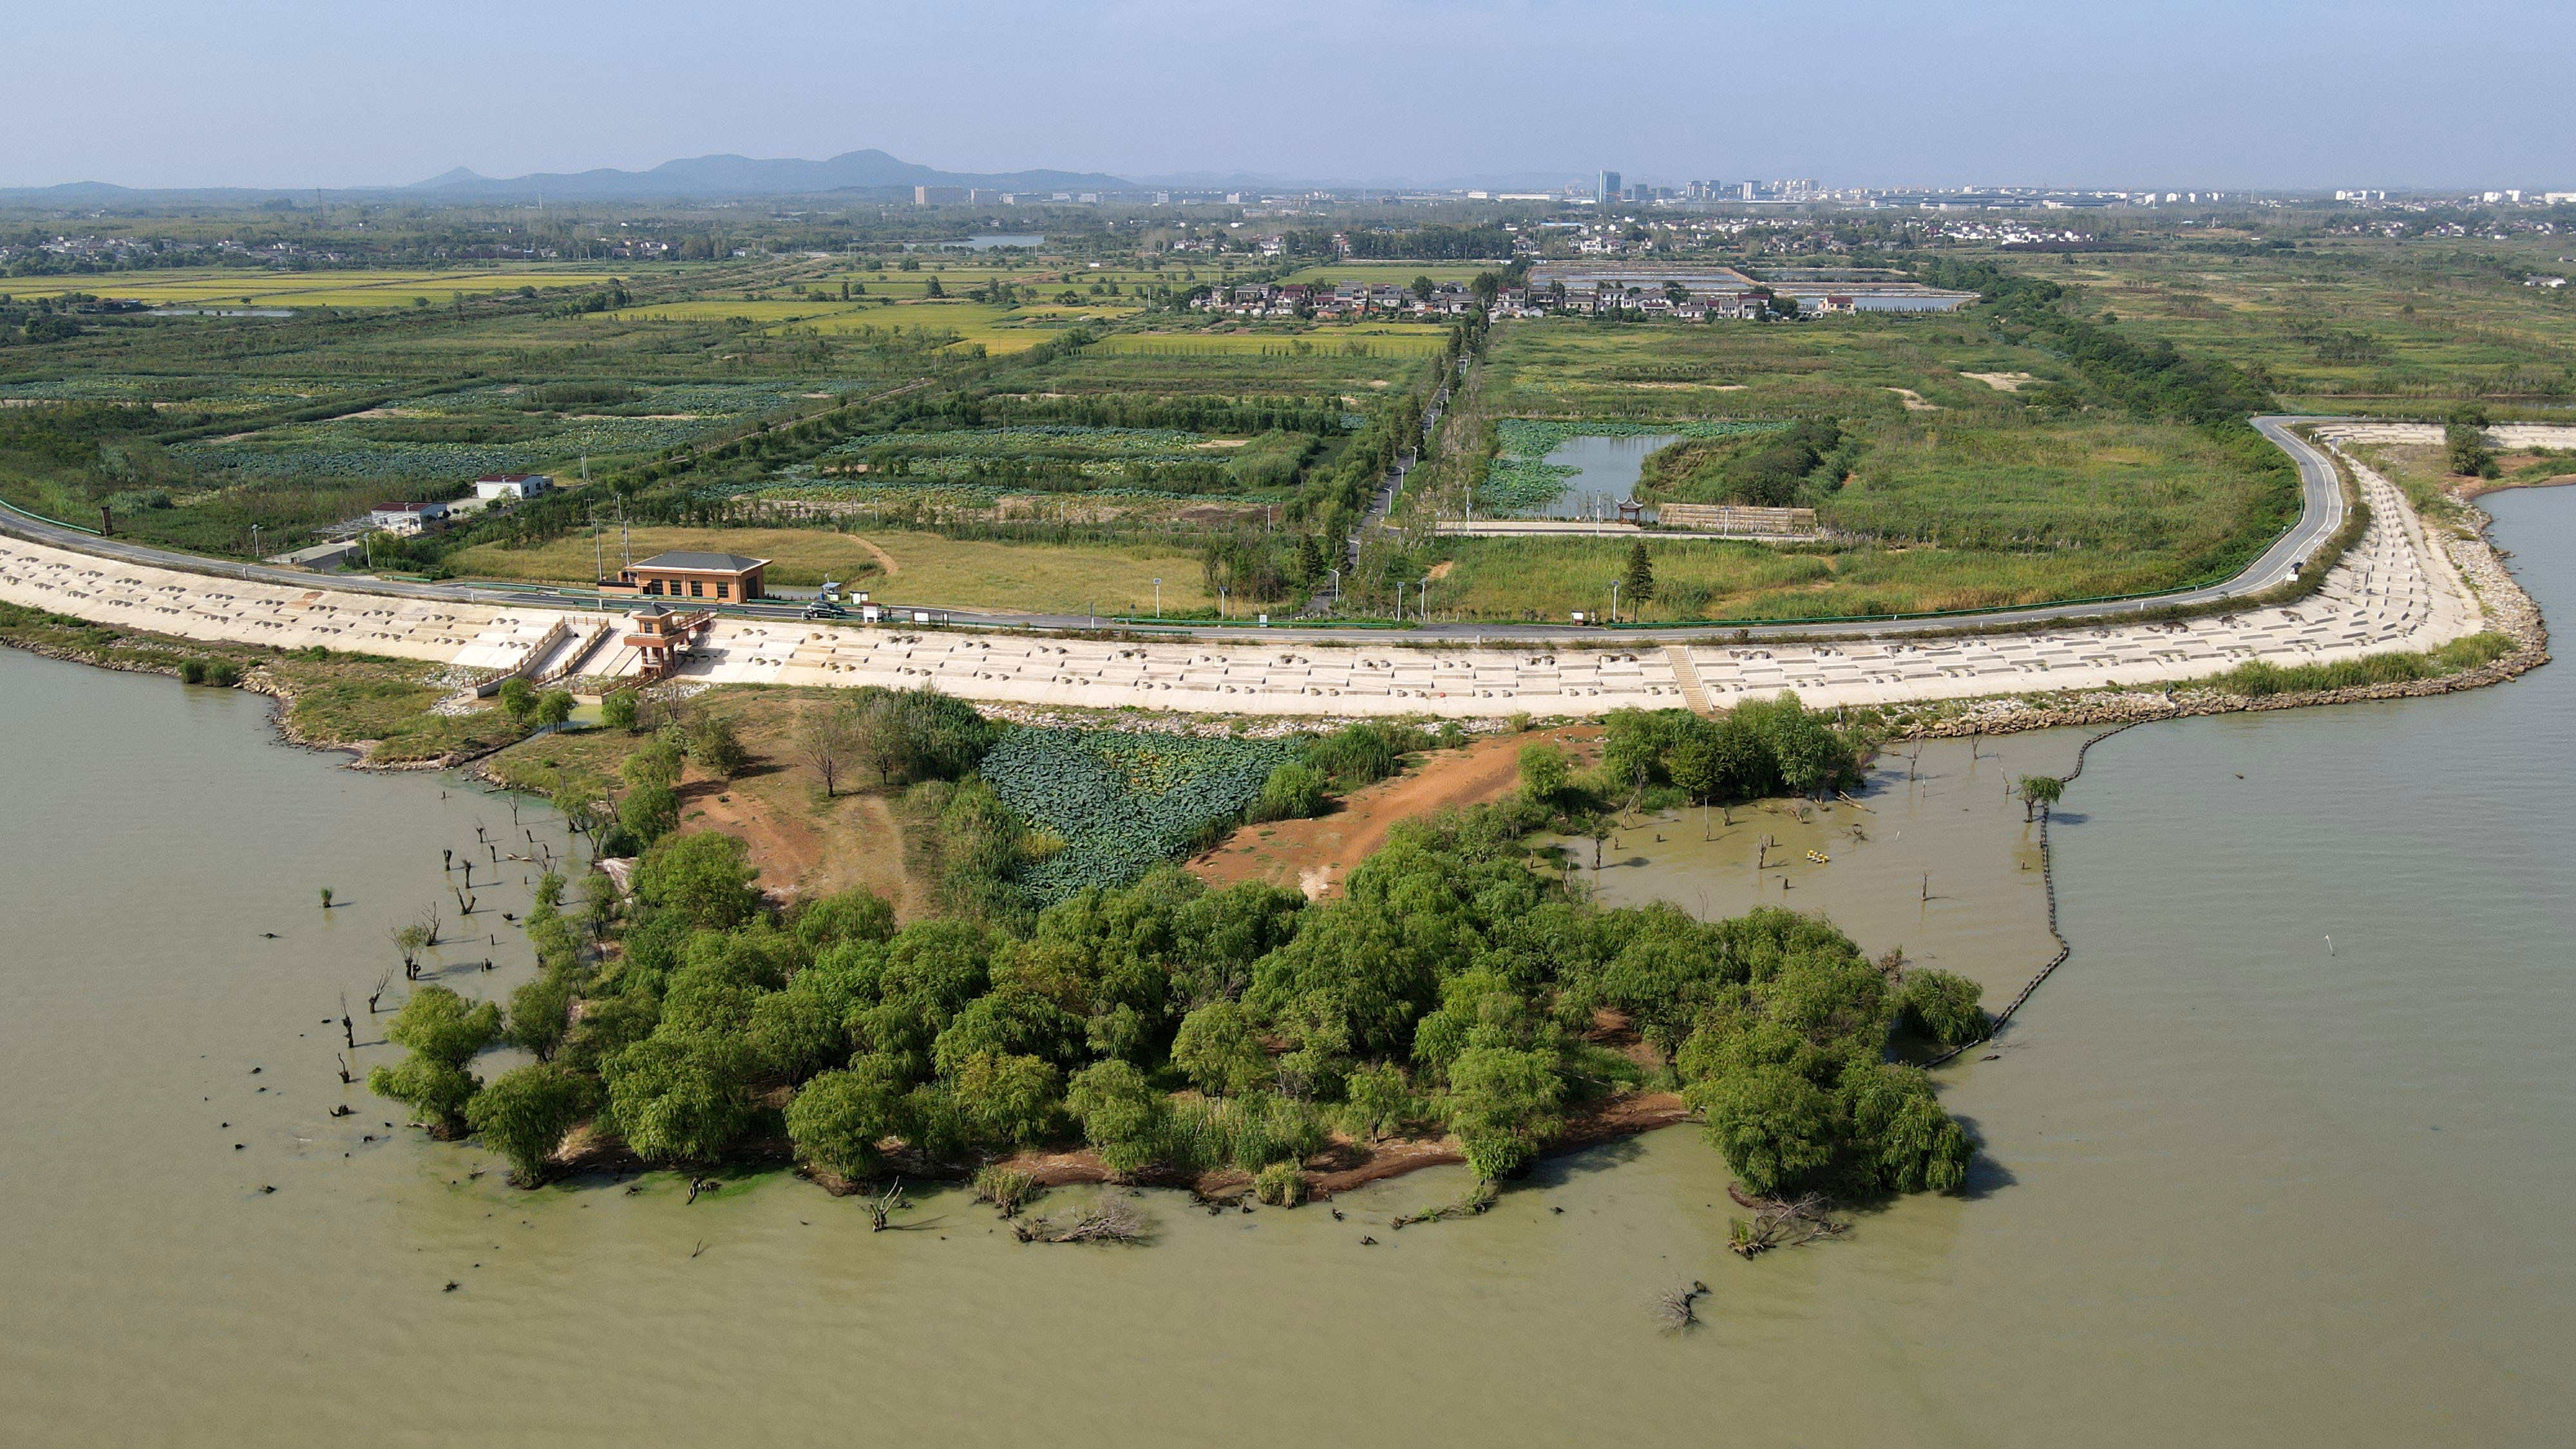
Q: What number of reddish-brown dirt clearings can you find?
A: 2